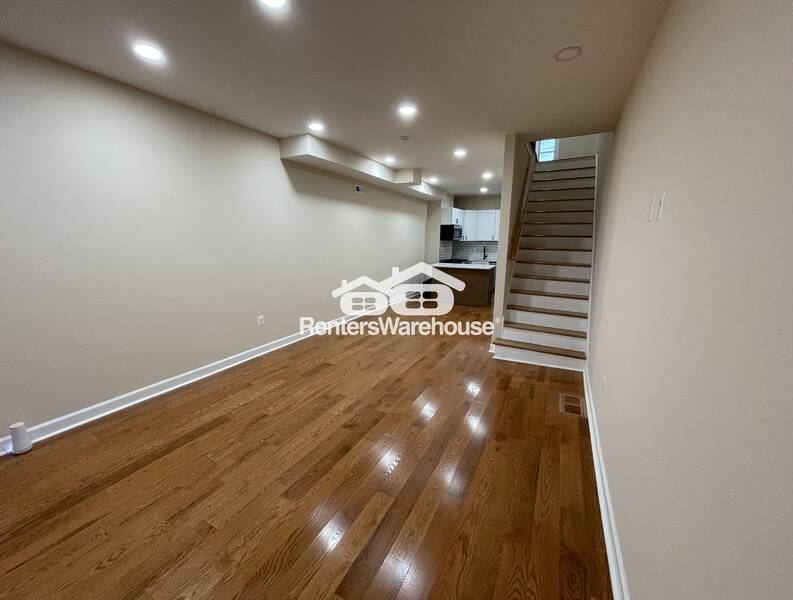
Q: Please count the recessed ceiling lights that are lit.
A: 9